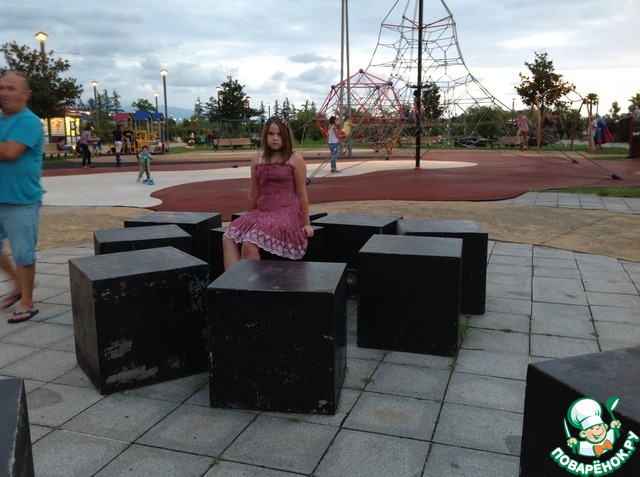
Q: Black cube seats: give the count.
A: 11